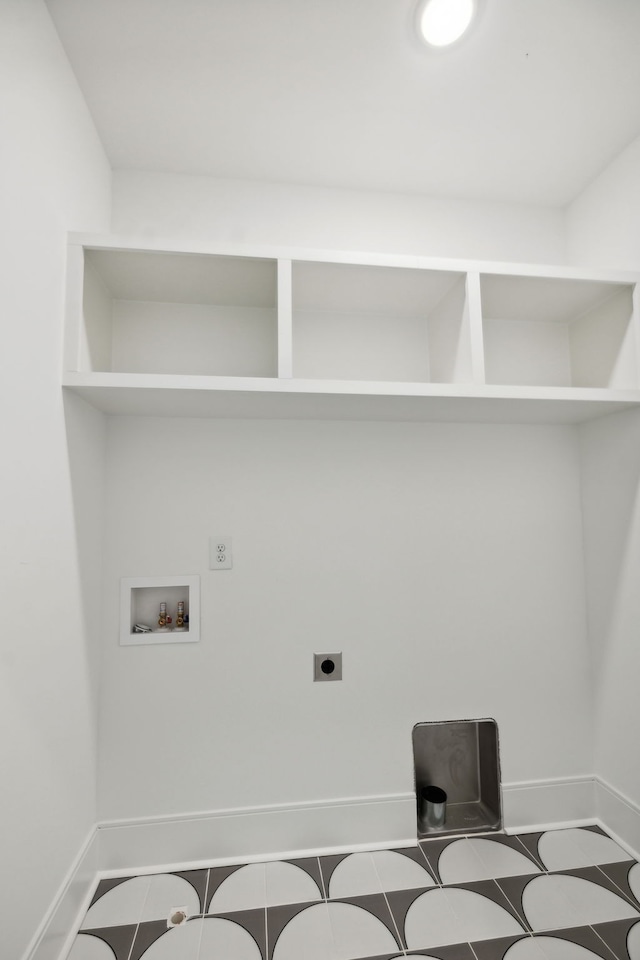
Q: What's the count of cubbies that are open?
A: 3